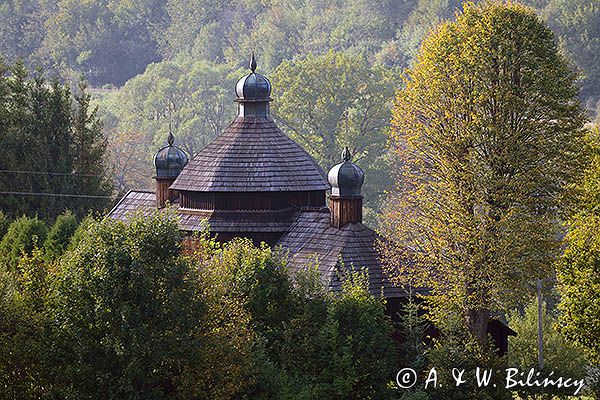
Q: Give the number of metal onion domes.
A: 3